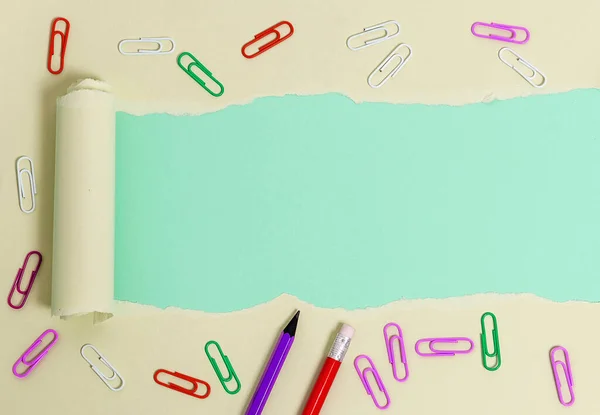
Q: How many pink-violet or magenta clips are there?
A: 7